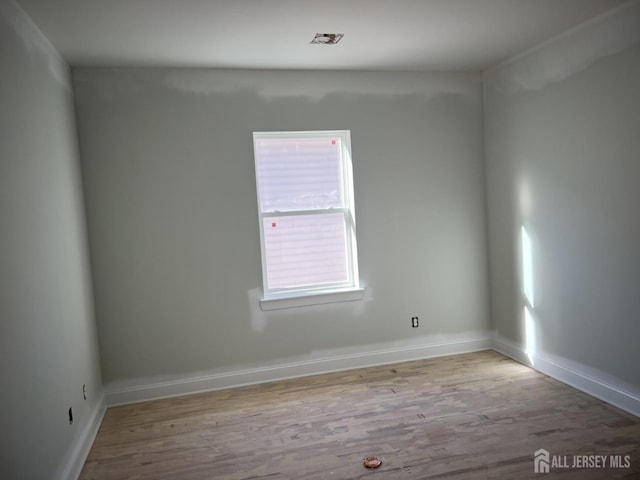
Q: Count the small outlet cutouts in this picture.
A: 3